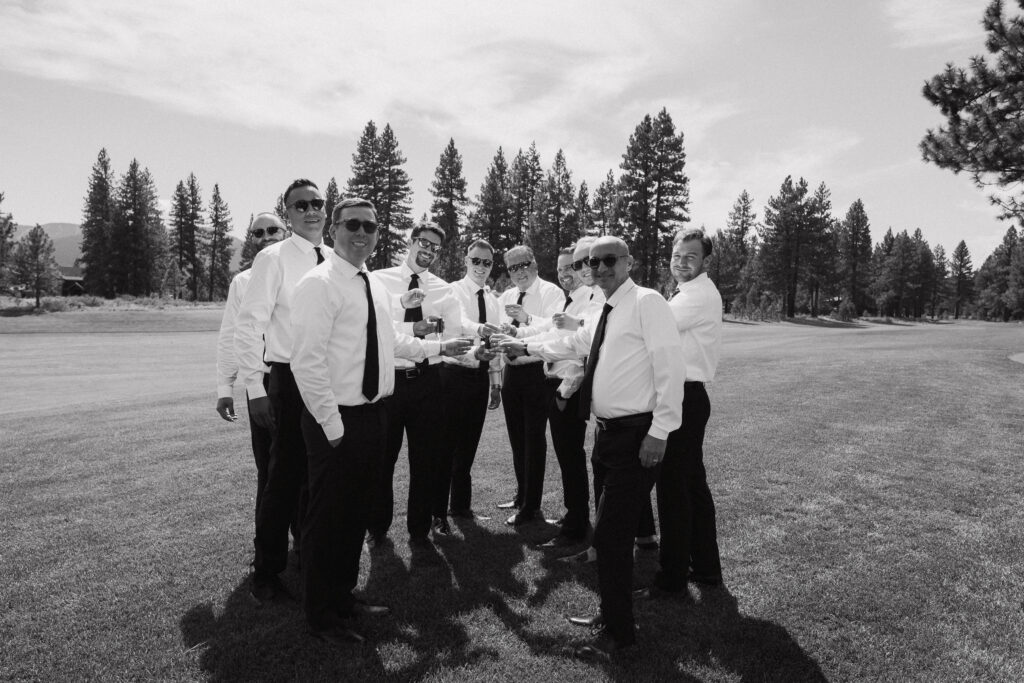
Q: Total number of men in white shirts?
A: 10